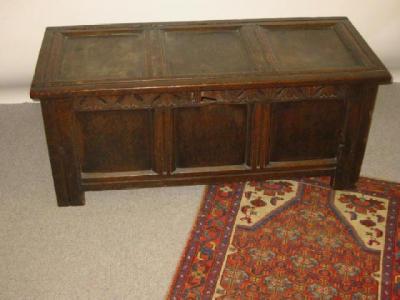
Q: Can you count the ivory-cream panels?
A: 2